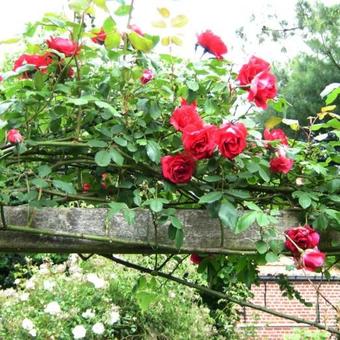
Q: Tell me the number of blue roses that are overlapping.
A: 0